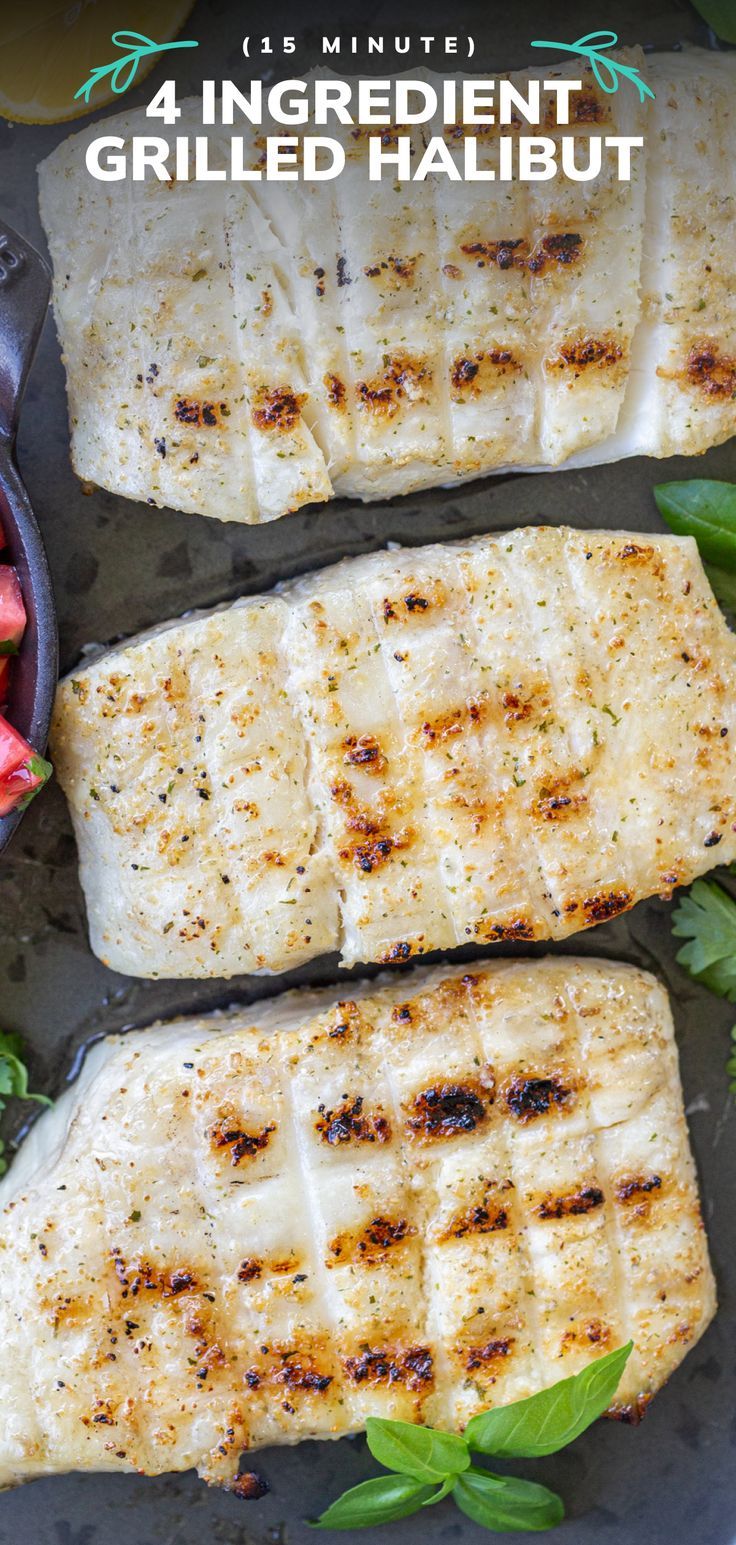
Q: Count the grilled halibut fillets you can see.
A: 3